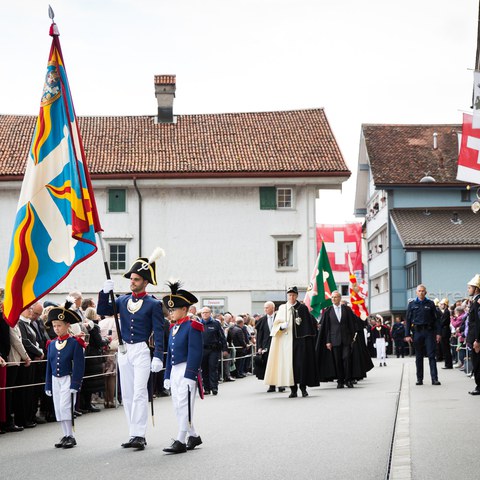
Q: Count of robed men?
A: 3